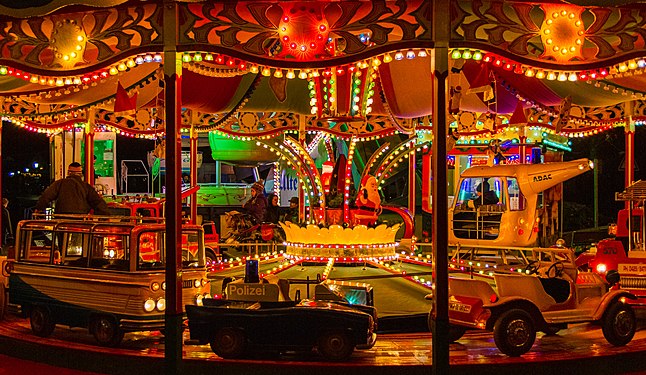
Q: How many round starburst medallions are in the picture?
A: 3